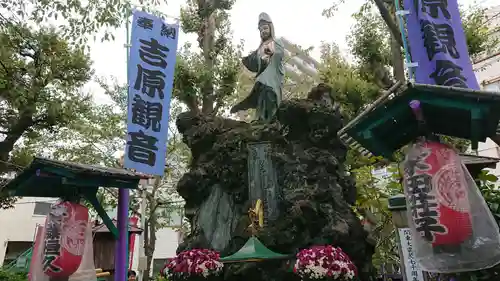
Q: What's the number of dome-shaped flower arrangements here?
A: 2